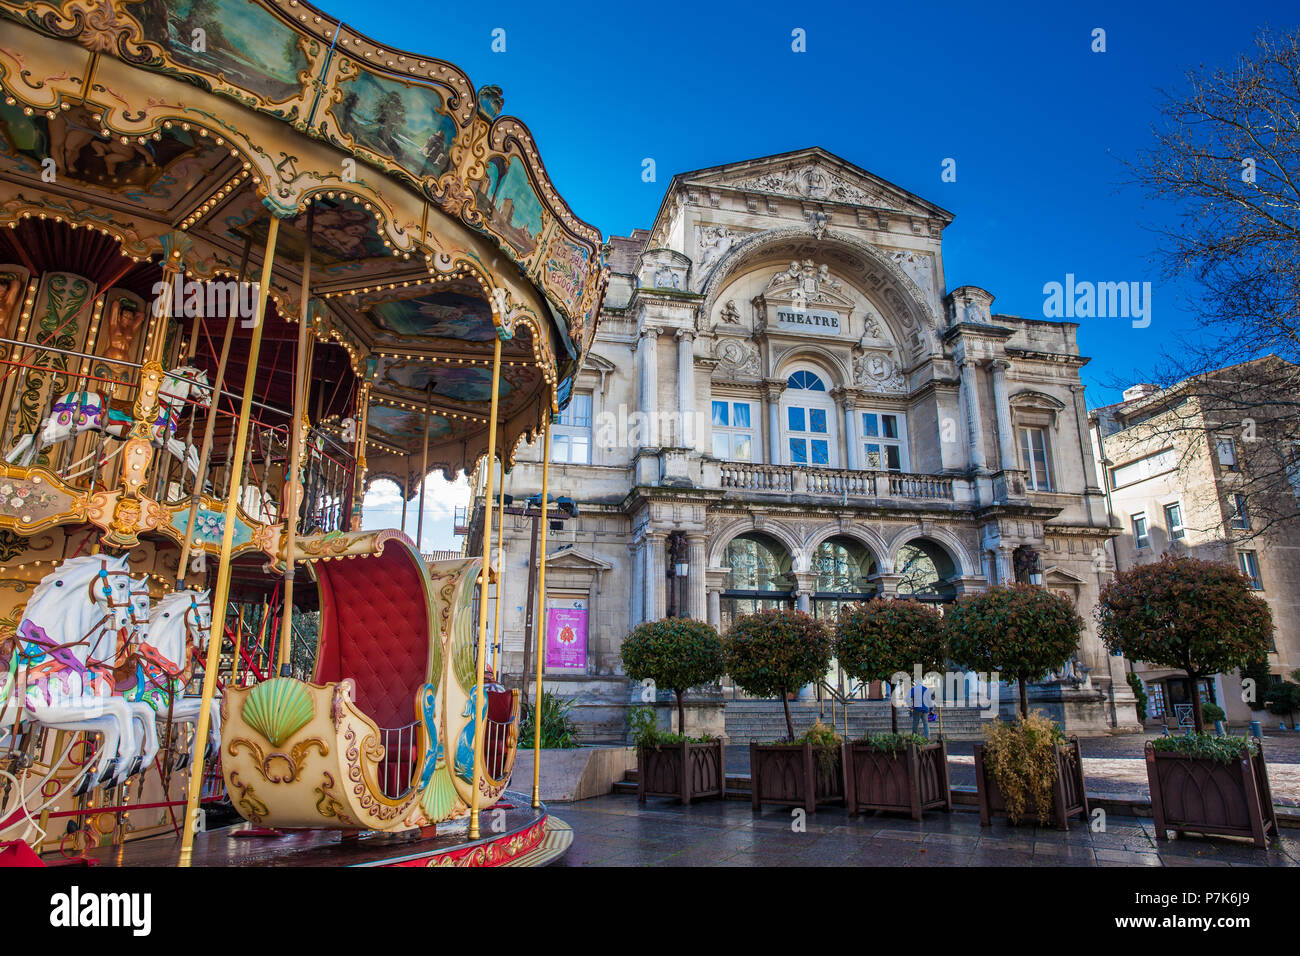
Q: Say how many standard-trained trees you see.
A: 5